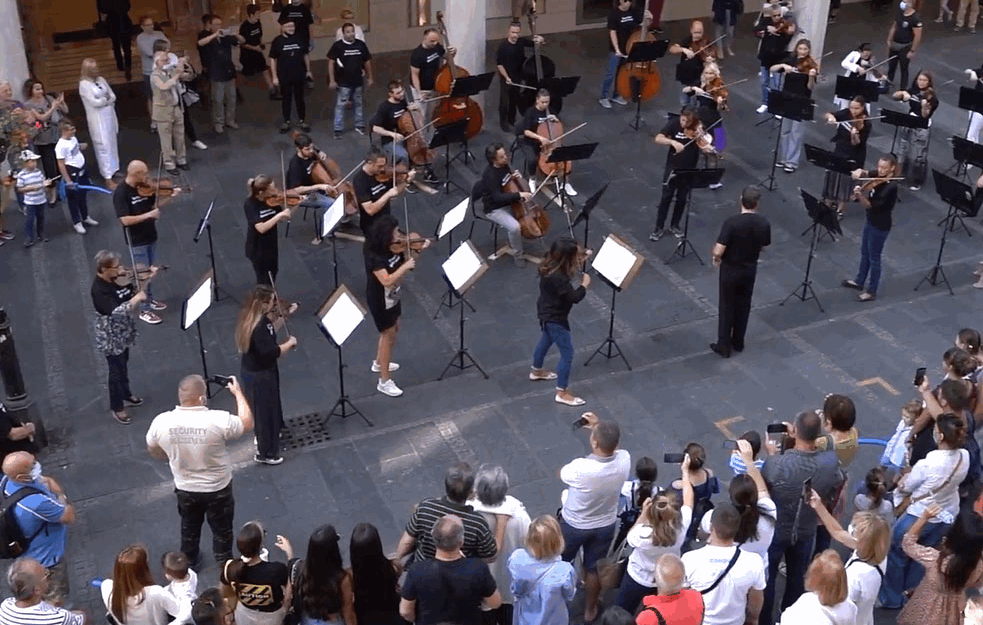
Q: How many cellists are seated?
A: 4